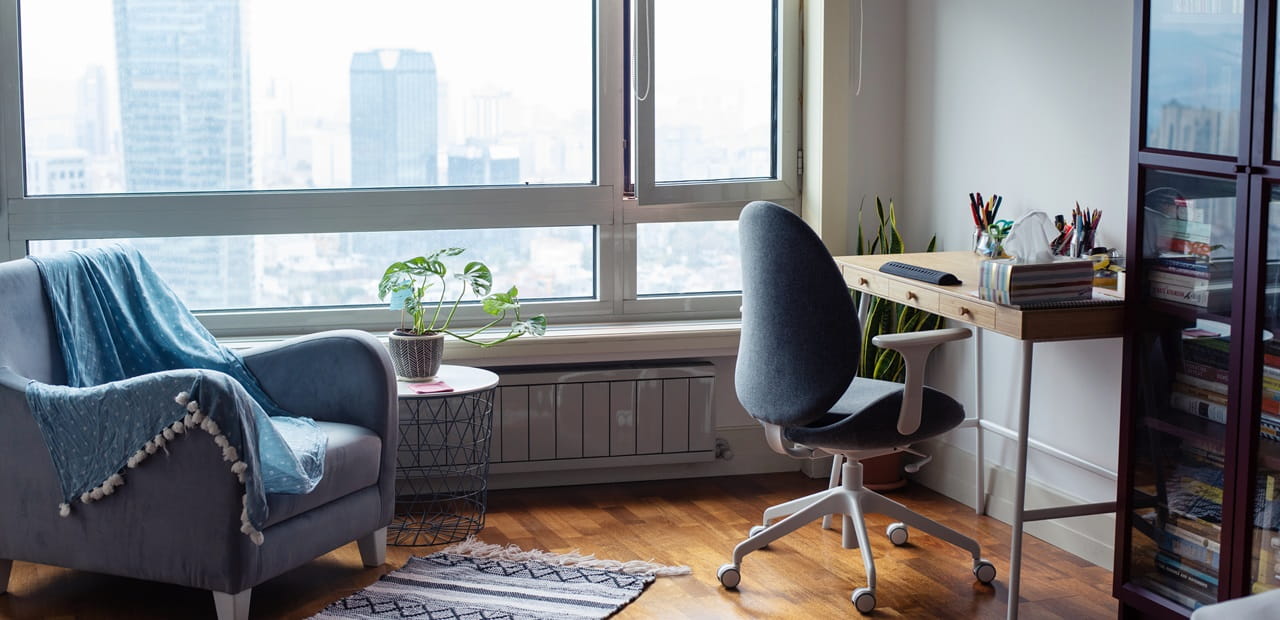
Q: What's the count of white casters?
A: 5